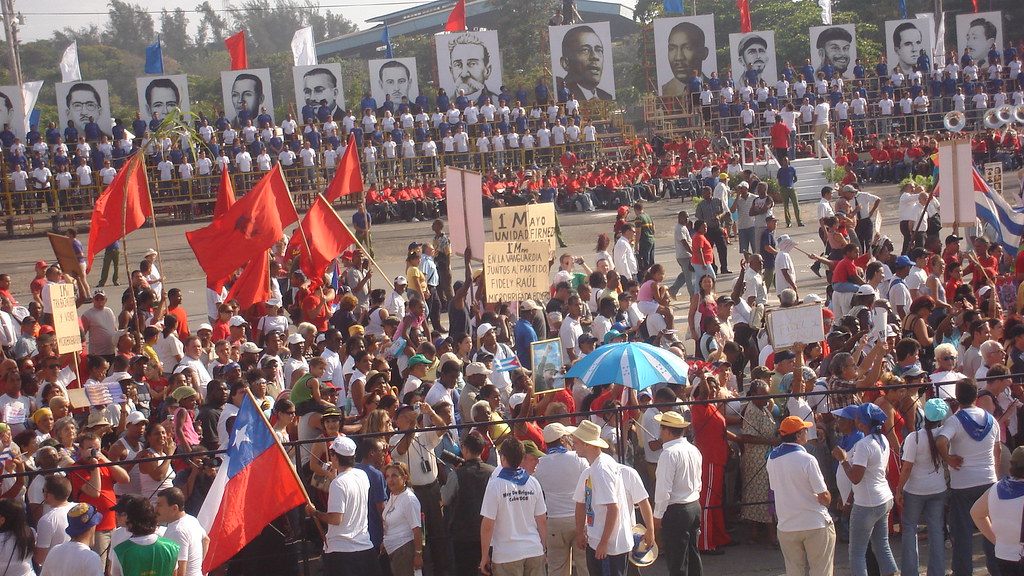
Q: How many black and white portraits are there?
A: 13